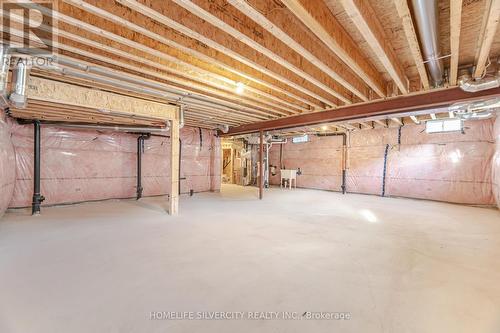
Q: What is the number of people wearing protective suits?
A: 0